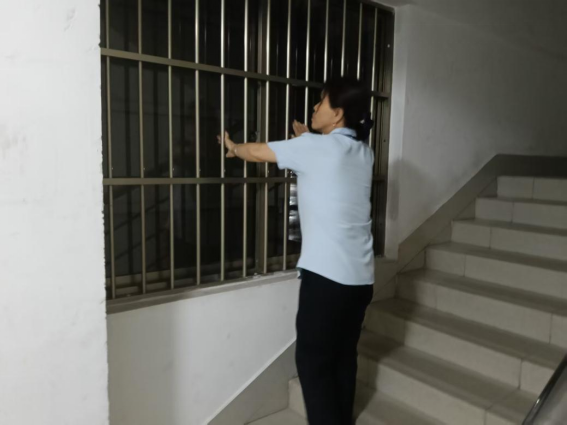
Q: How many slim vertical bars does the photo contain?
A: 13